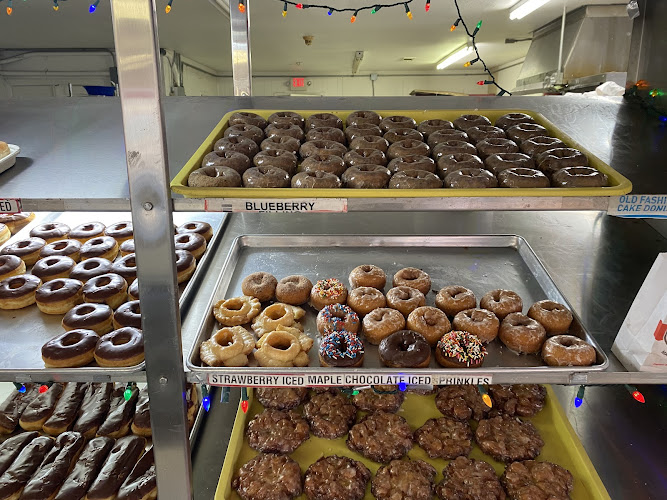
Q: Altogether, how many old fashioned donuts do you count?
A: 4